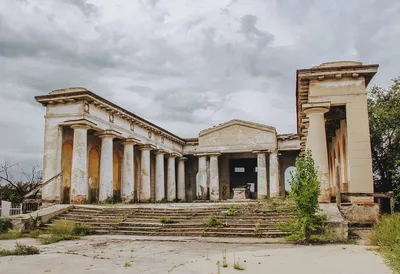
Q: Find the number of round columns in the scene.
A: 12